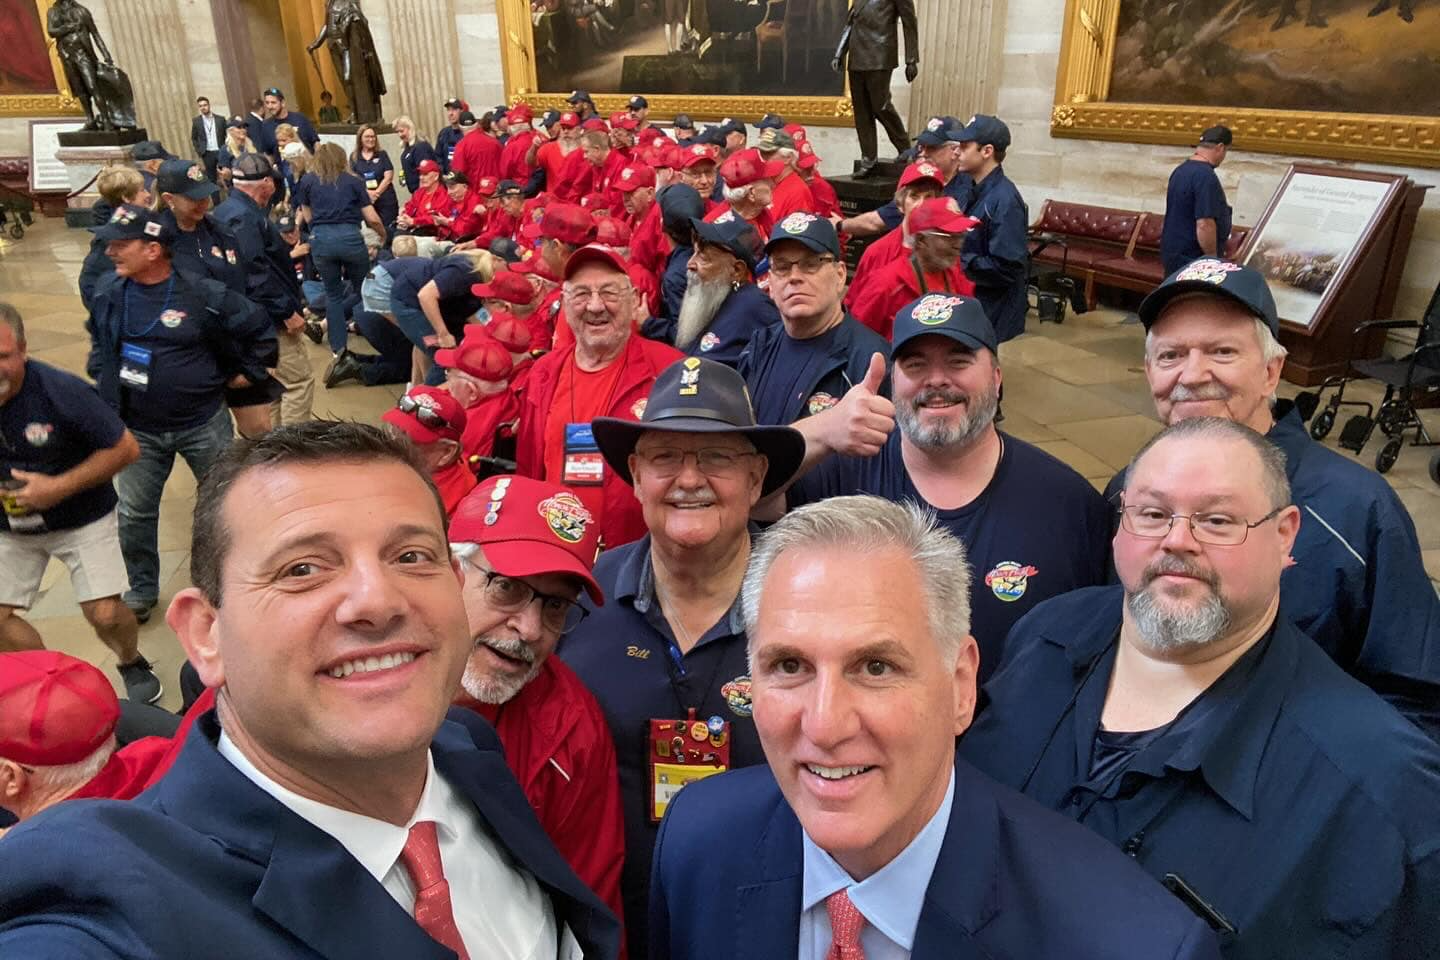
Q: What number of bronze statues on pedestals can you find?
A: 3